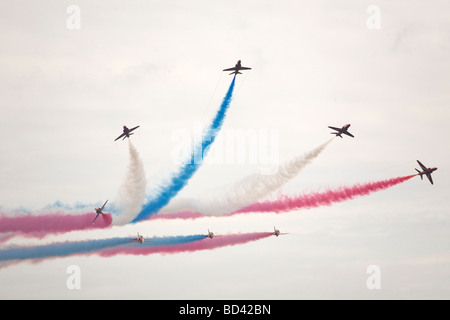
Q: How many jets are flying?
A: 8